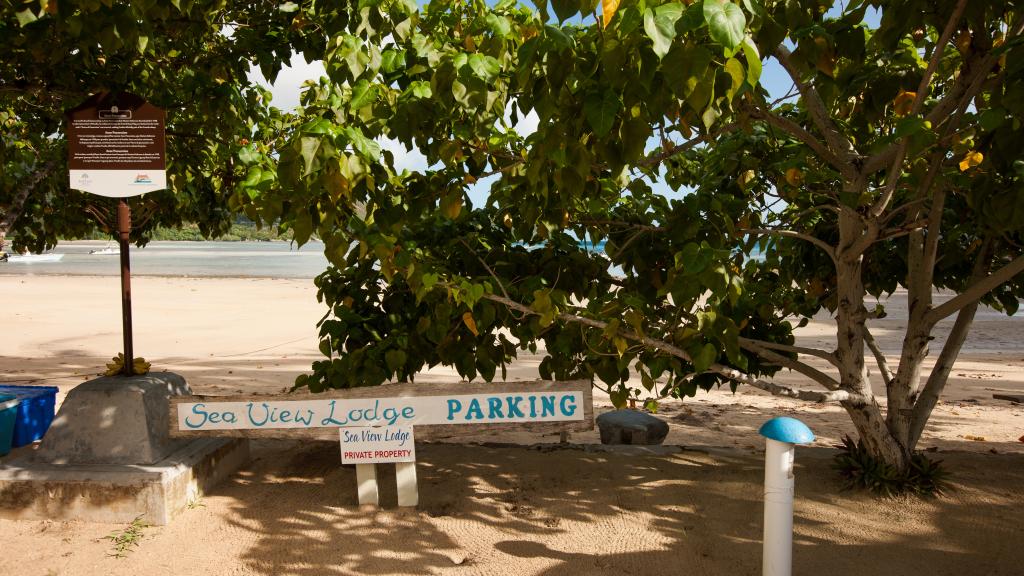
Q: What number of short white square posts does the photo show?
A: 2